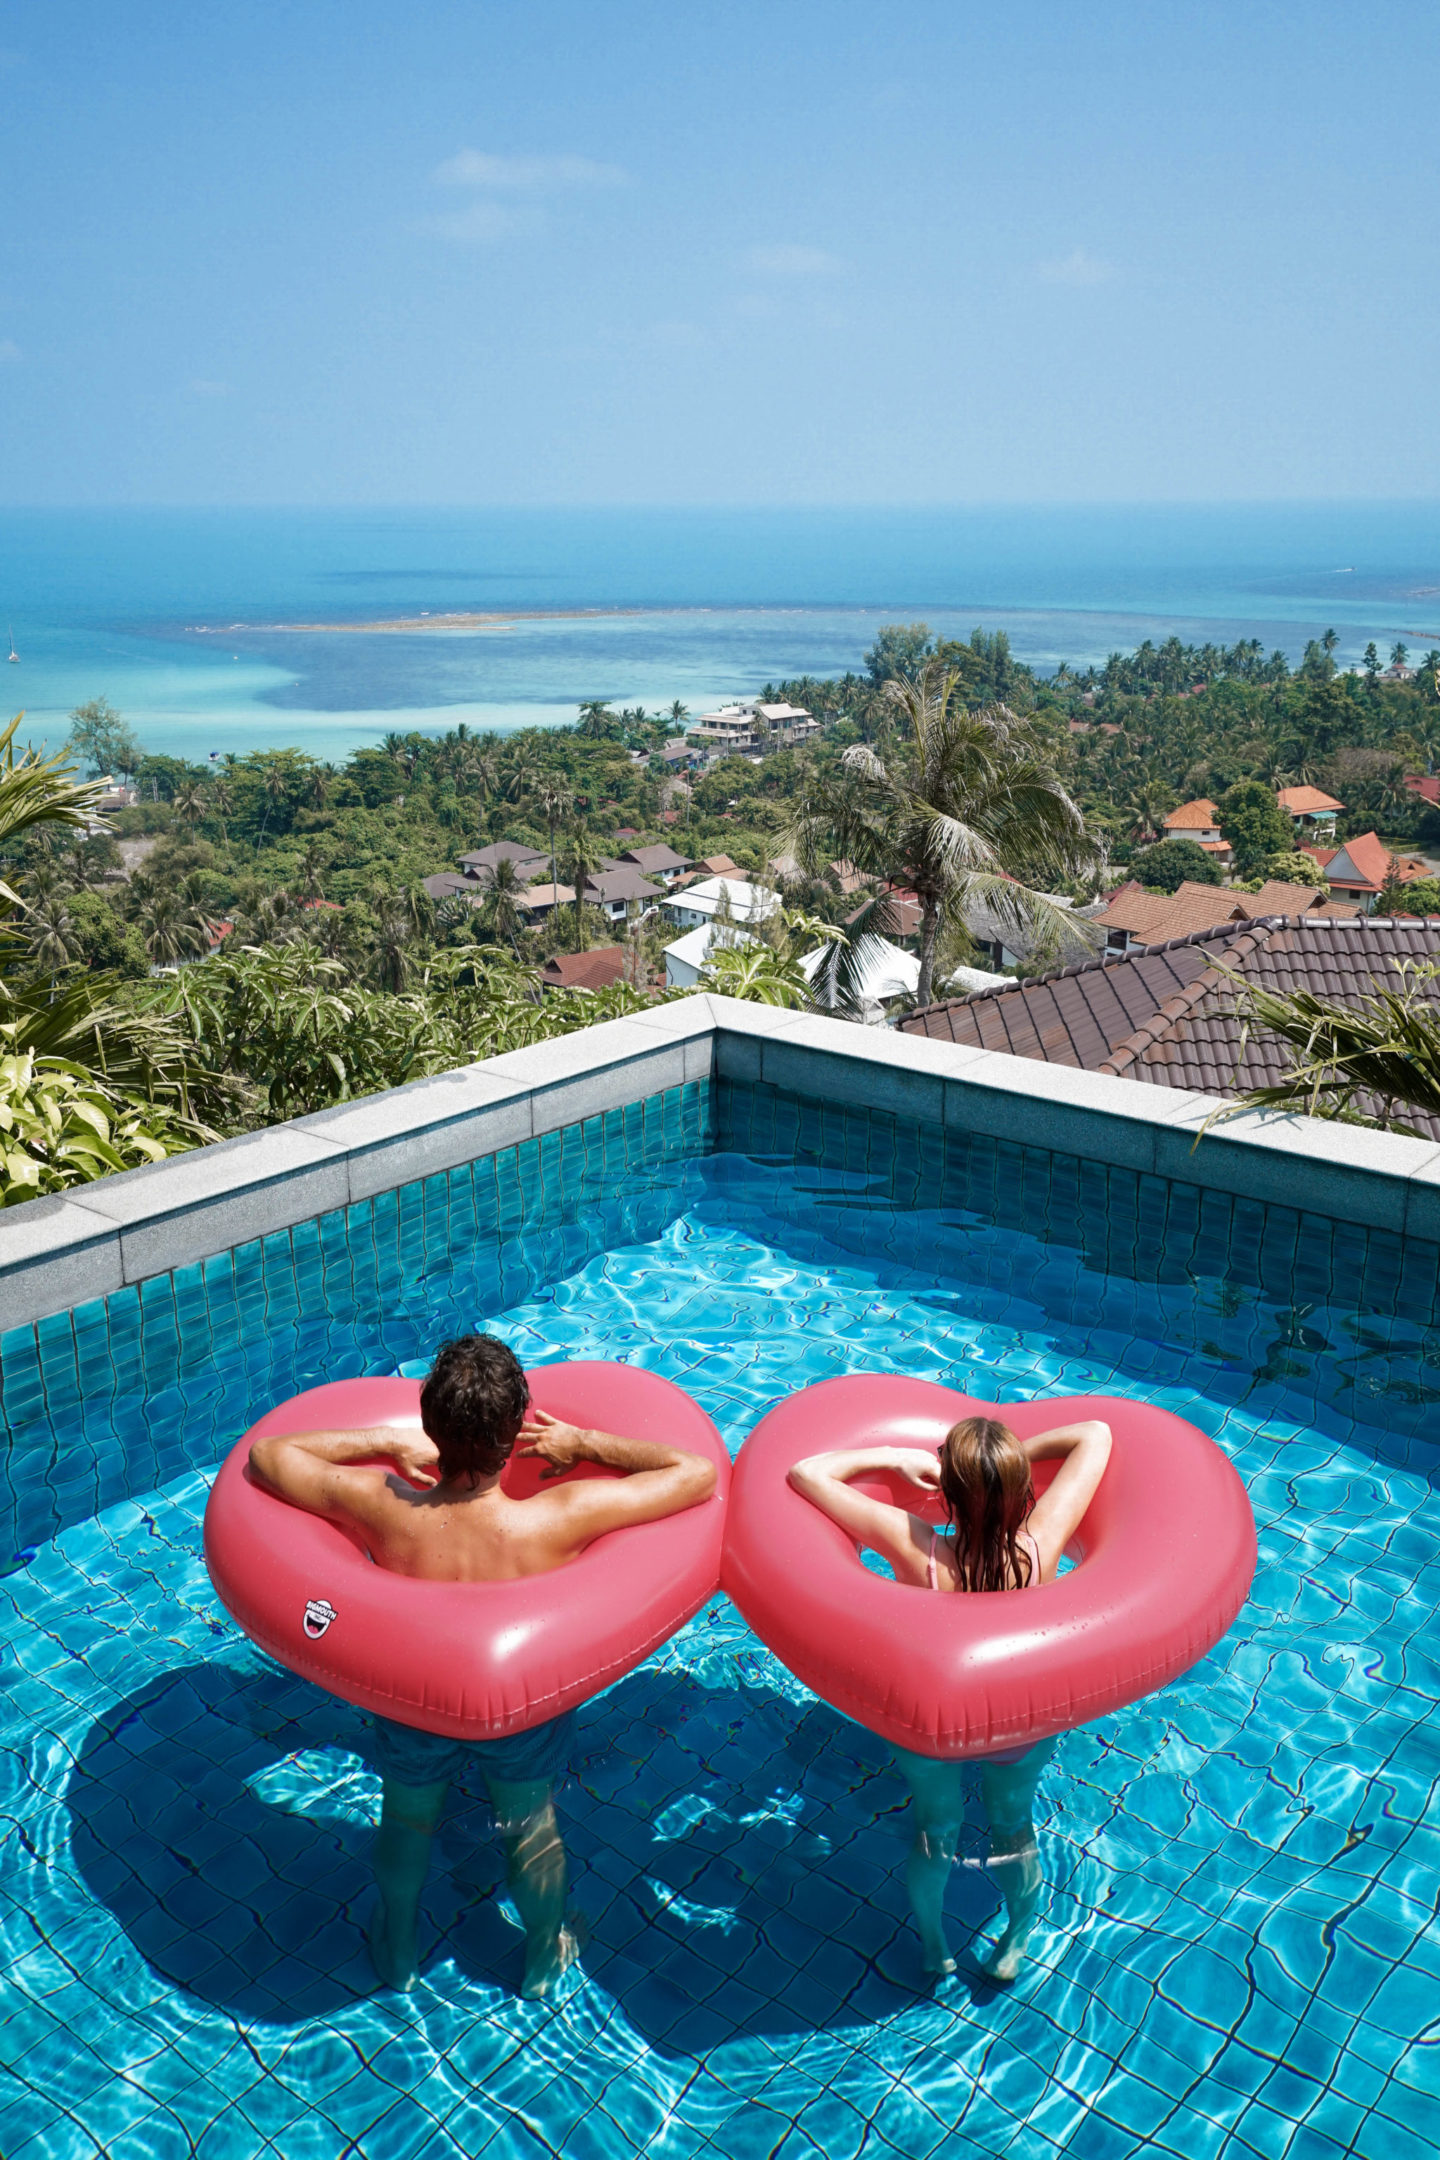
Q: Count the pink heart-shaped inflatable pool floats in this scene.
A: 2